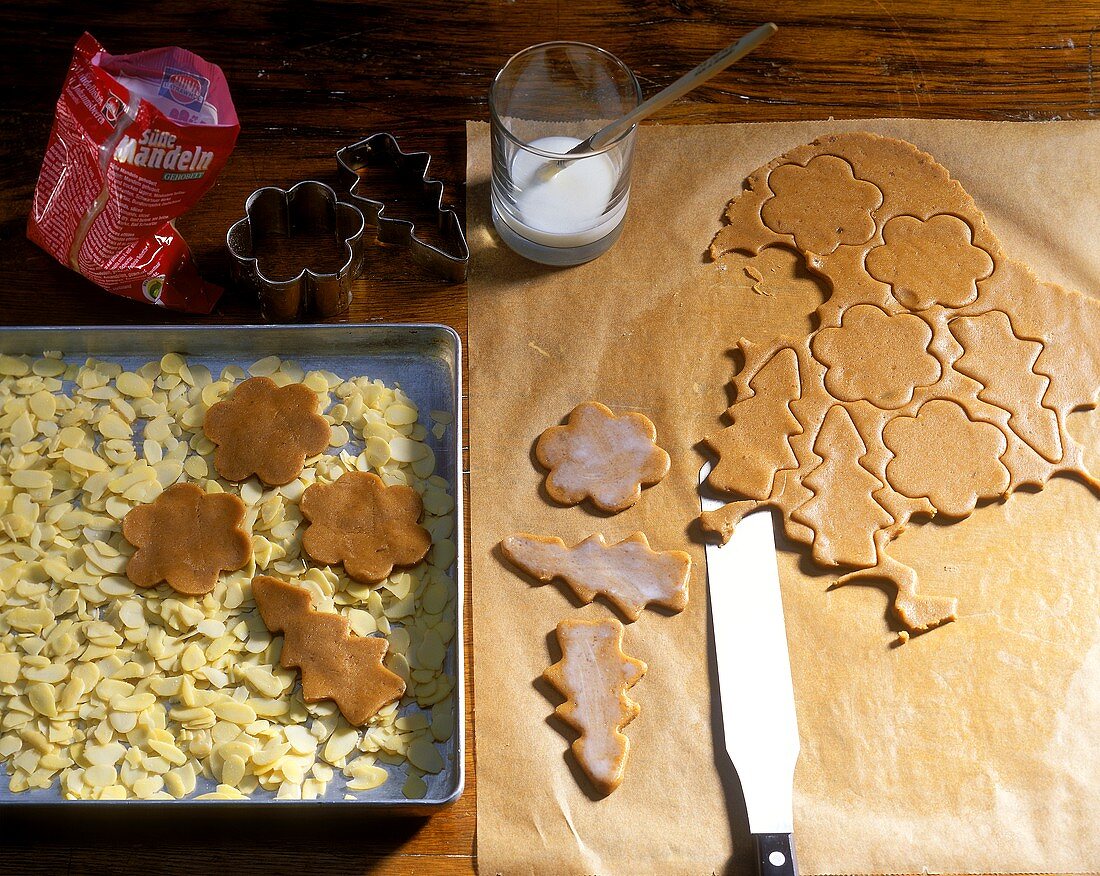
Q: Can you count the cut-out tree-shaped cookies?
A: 6